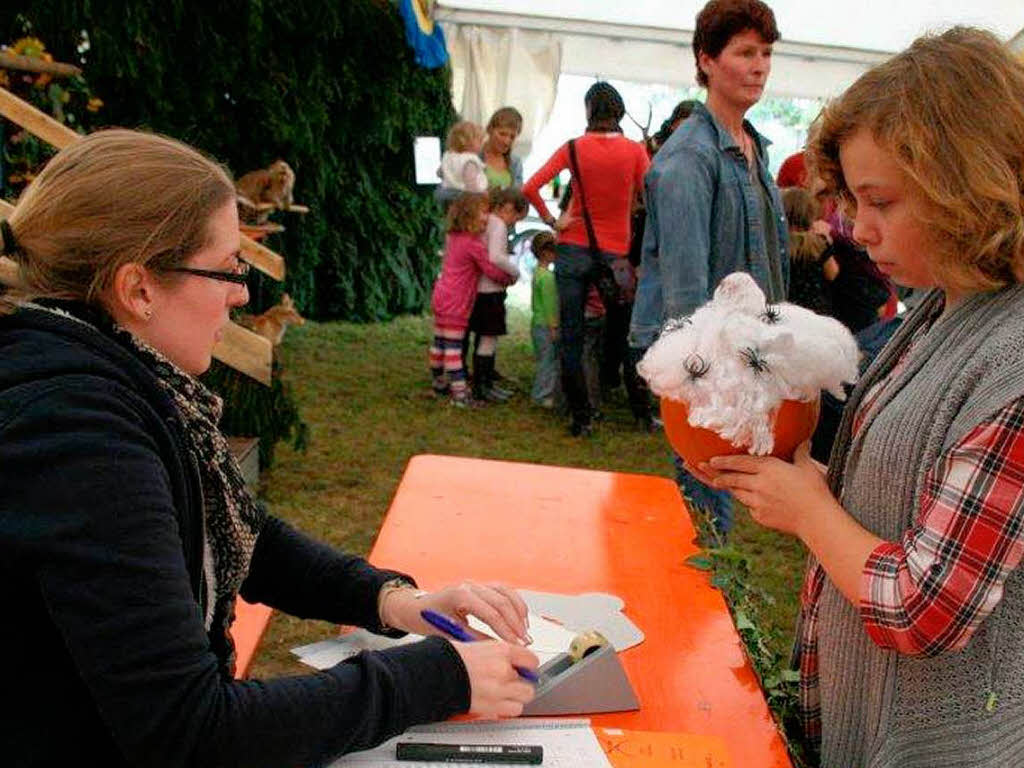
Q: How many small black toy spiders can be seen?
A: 4